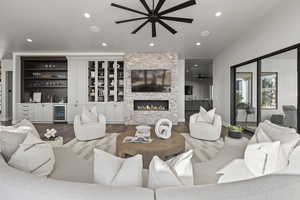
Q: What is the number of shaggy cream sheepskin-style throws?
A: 0